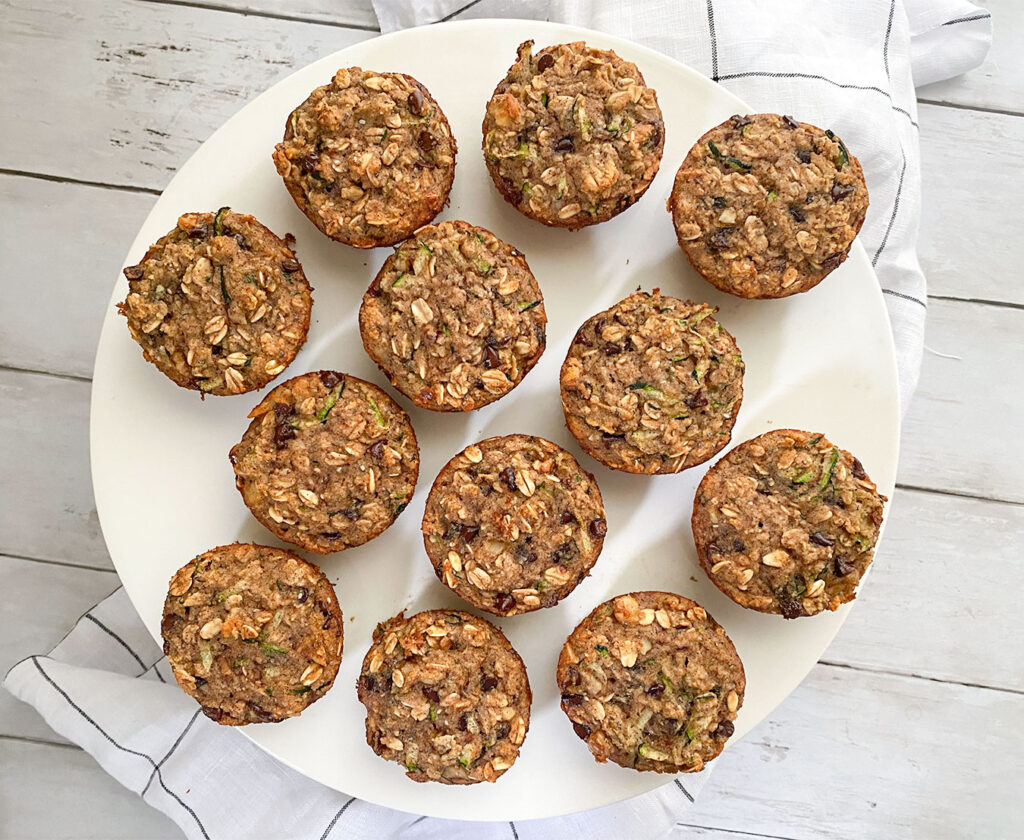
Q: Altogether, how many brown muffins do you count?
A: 12